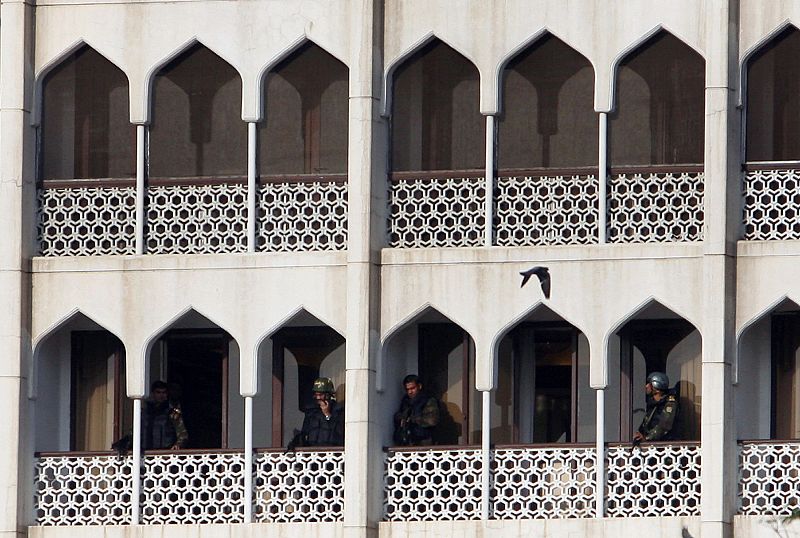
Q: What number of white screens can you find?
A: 14